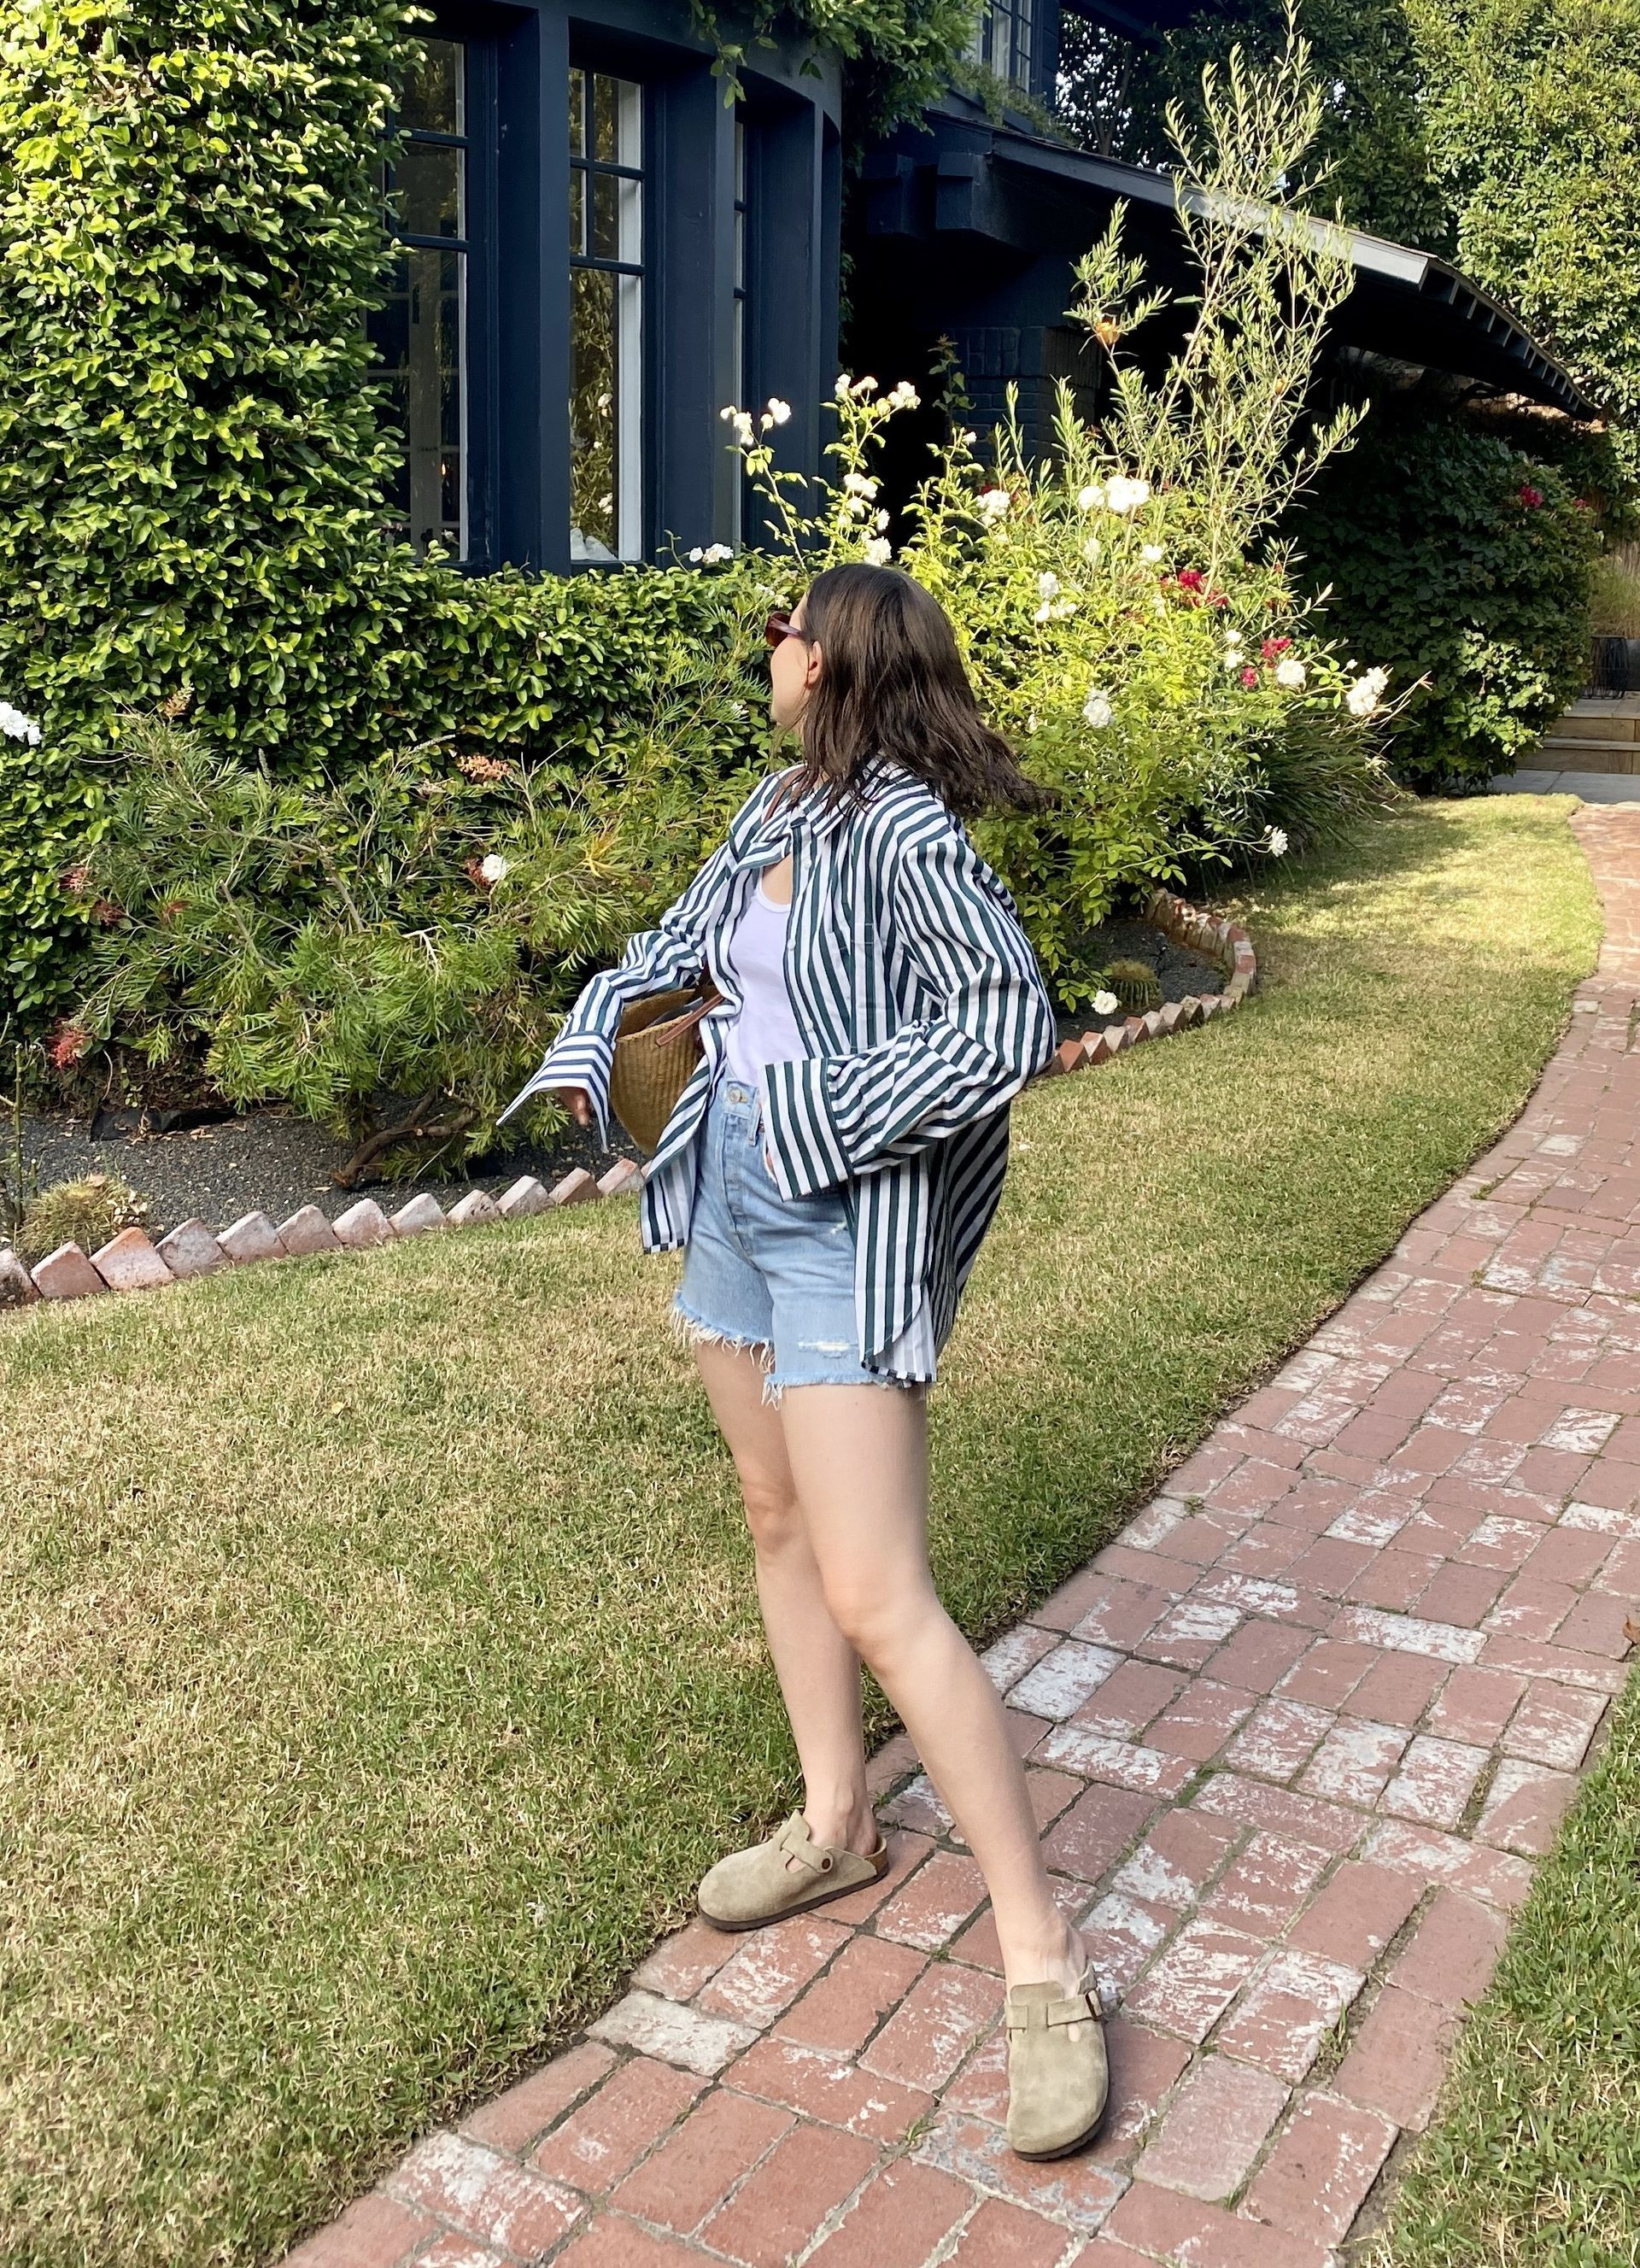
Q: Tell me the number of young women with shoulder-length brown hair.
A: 1